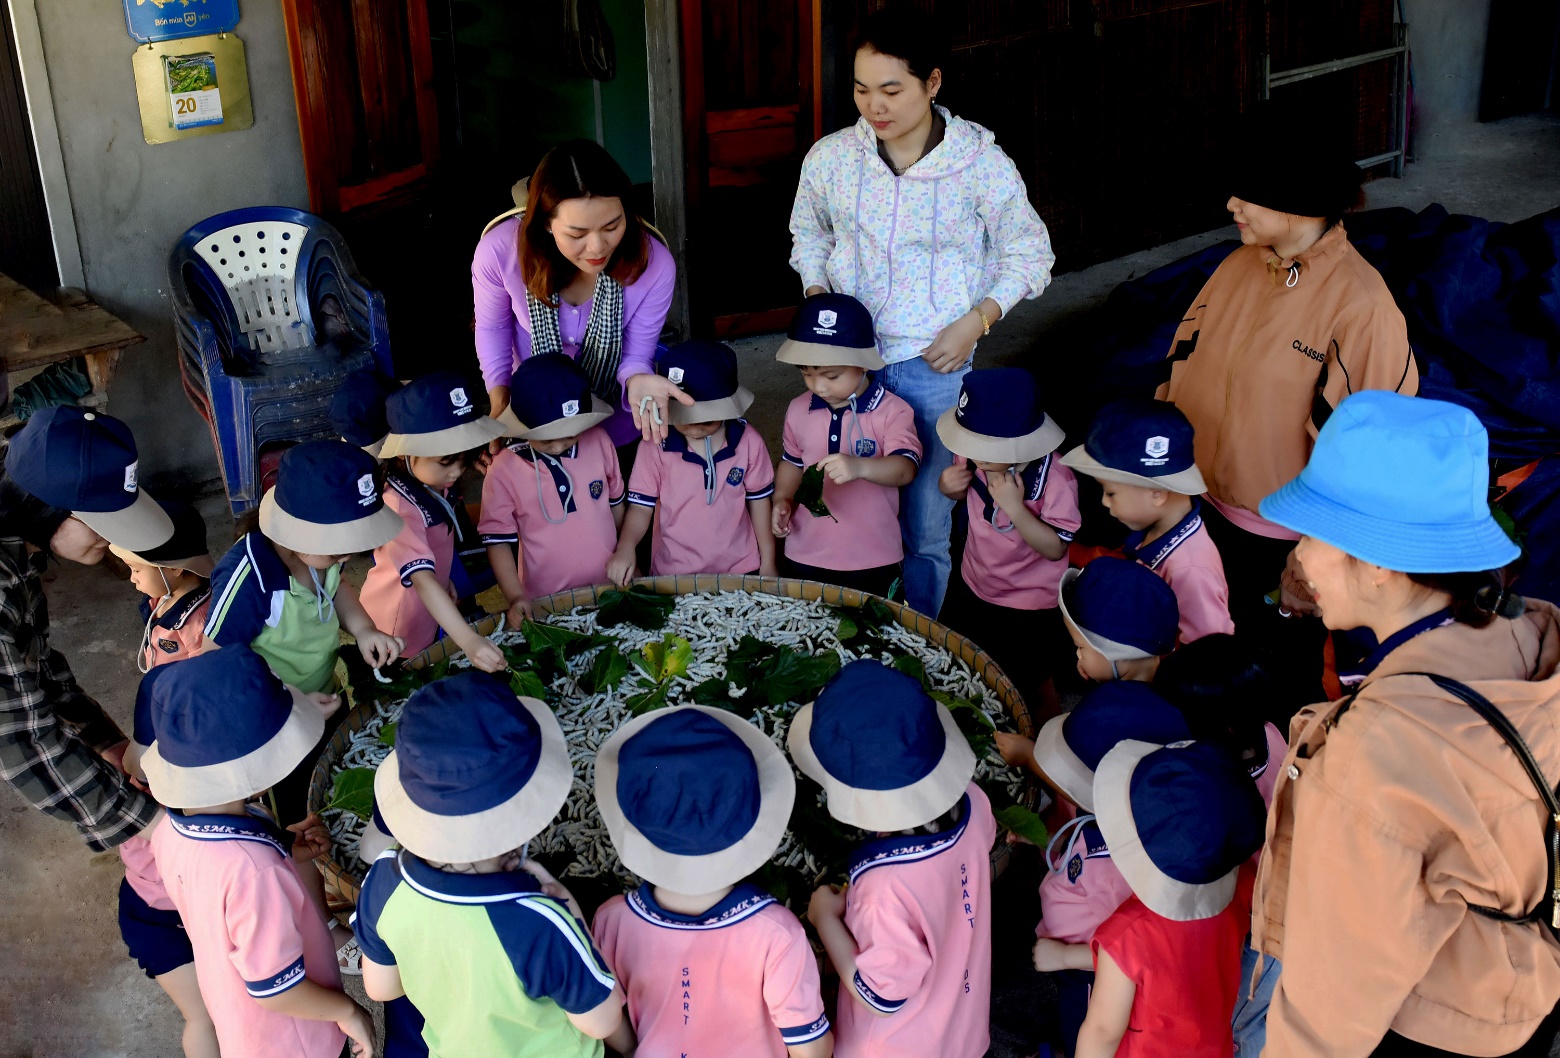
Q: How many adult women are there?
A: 5